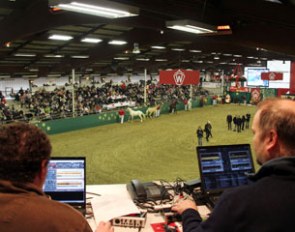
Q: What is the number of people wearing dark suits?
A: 7